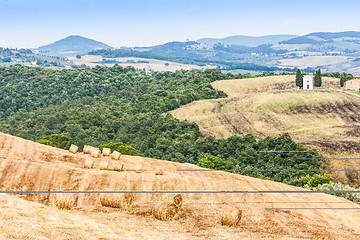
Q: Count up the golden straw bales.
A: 15